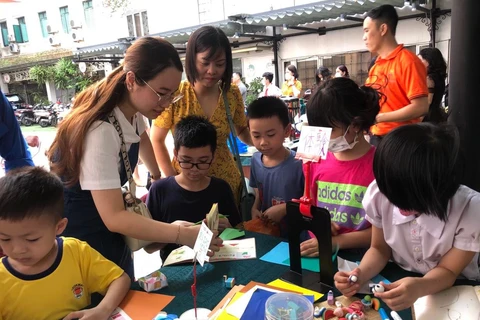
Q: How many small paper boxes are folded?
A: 1